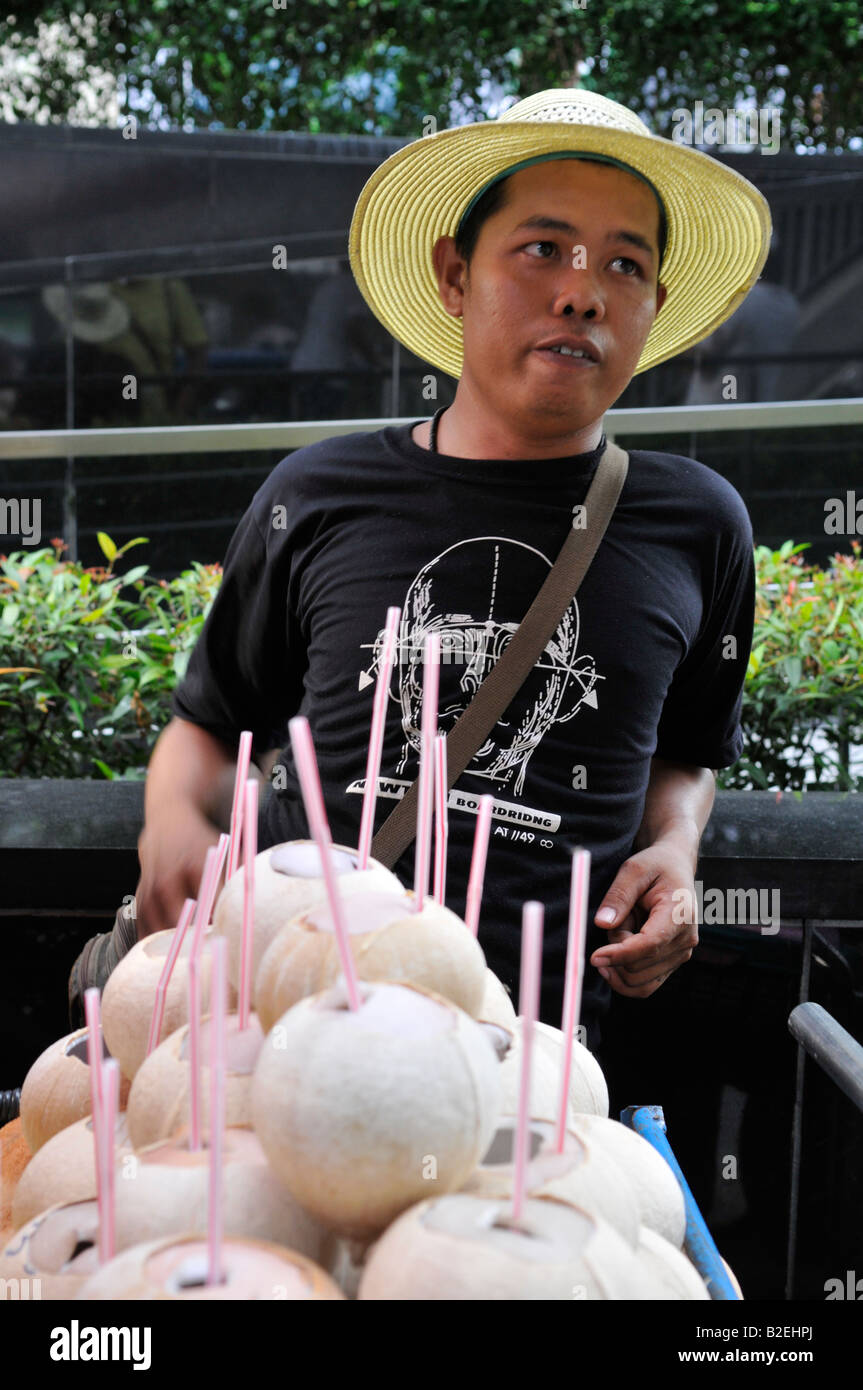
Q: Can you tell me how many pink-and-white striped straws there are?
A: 15